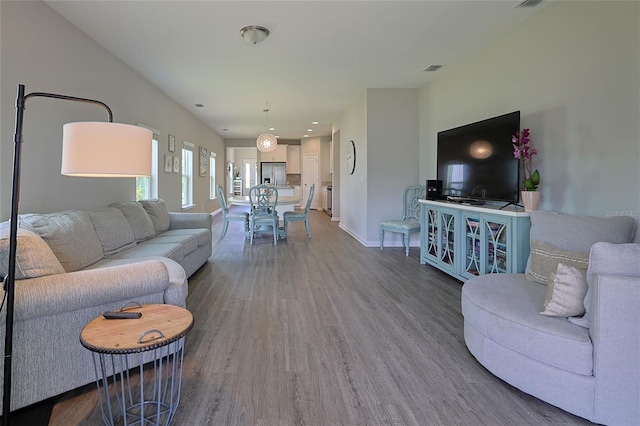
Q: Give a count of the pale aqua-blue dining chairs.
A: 4